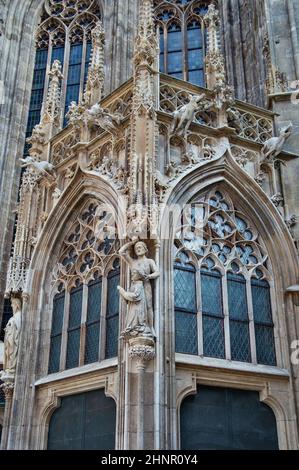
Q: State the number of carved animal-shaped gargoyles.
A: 4